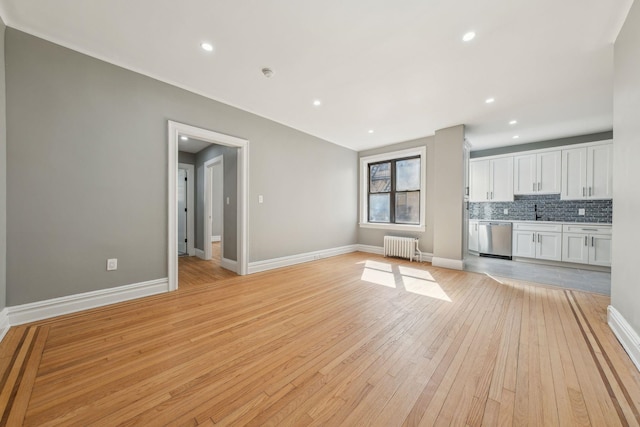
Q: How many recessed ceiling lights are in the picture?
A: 8